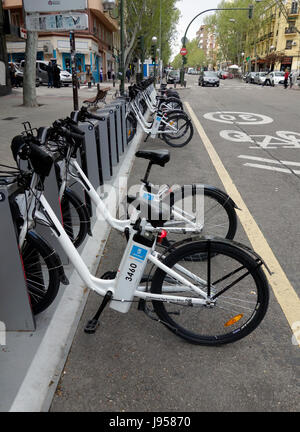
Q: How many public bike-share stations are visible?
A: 1